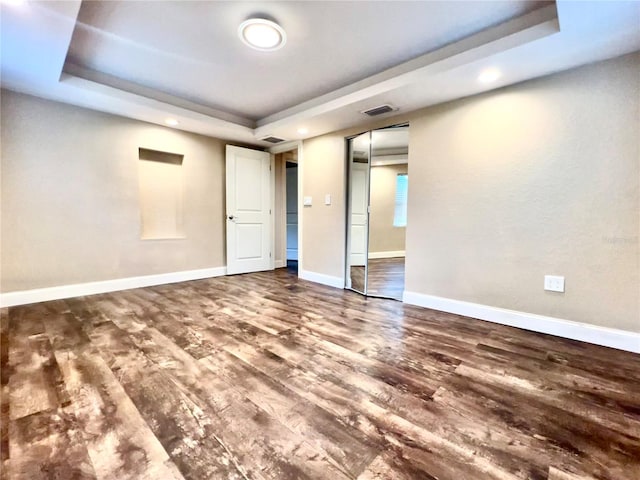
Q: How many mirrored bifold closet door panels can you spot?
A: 2